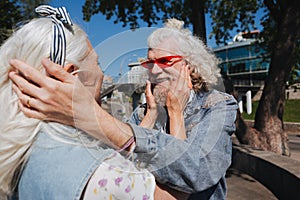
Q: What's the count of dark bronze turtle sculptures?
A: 0